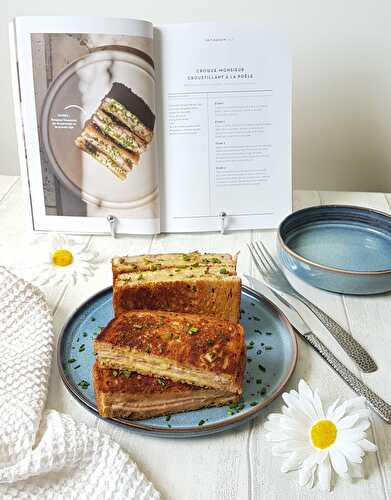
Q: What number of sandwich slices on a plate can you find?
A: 4